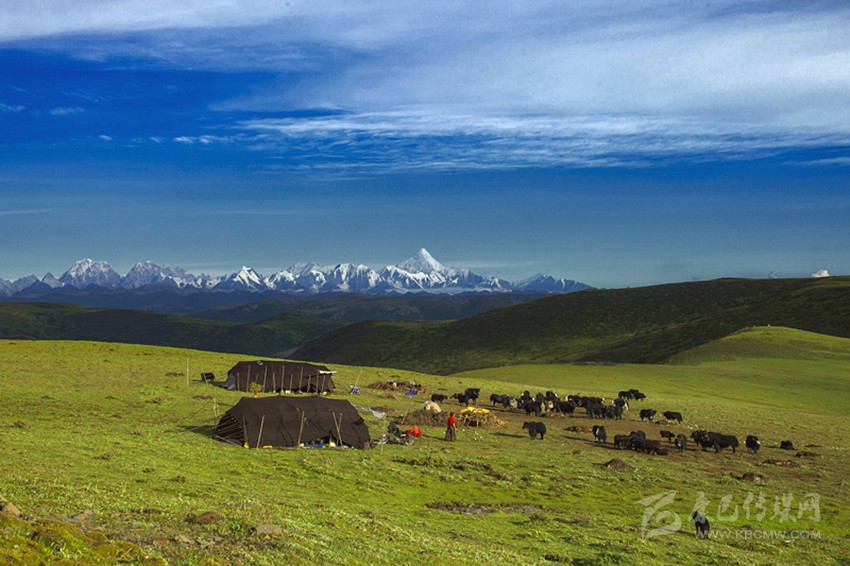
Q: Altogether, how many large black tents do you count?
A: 2